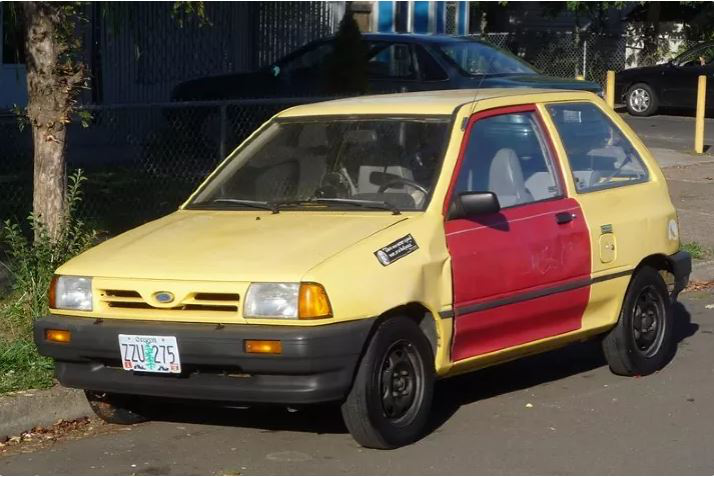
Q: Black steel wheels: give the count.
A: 2